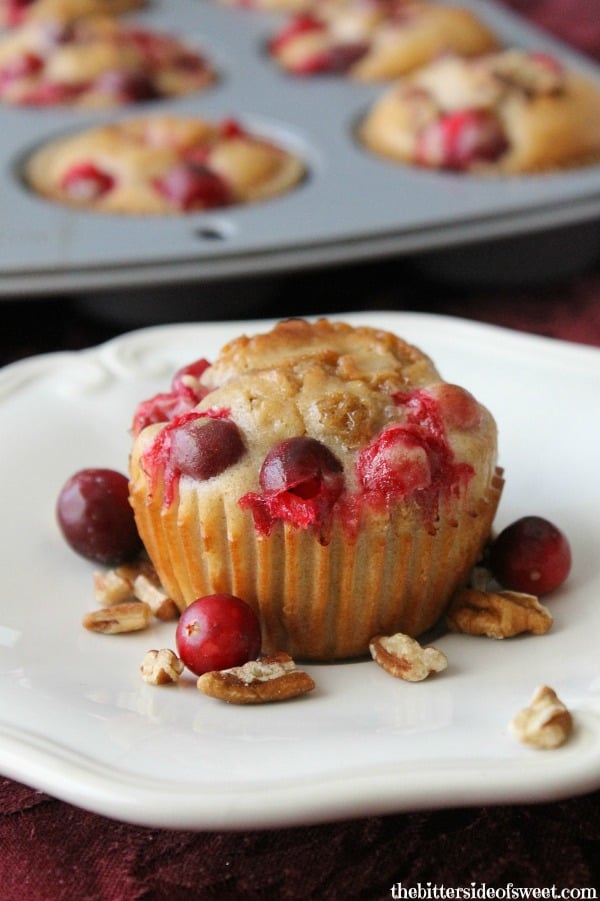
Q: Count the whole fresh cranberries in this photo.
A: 3